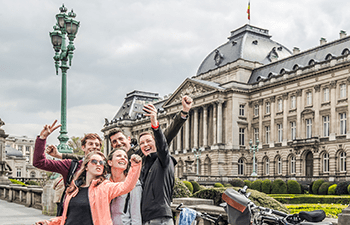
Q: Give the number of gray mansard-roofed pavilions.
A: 2